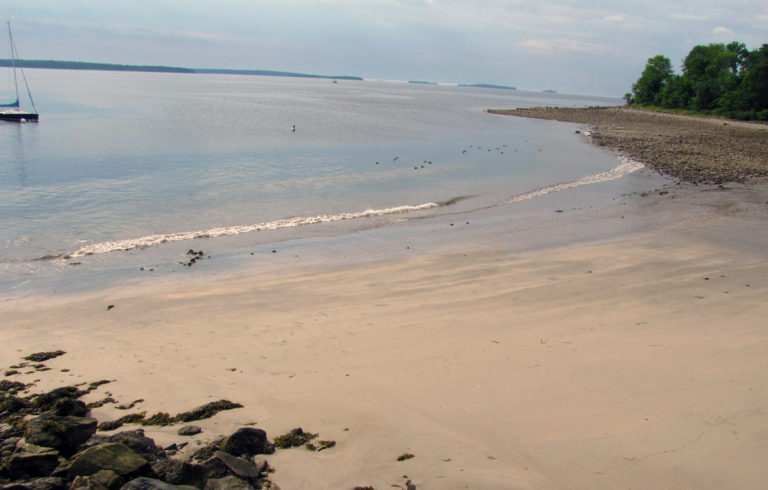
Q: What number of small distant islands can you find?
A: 3